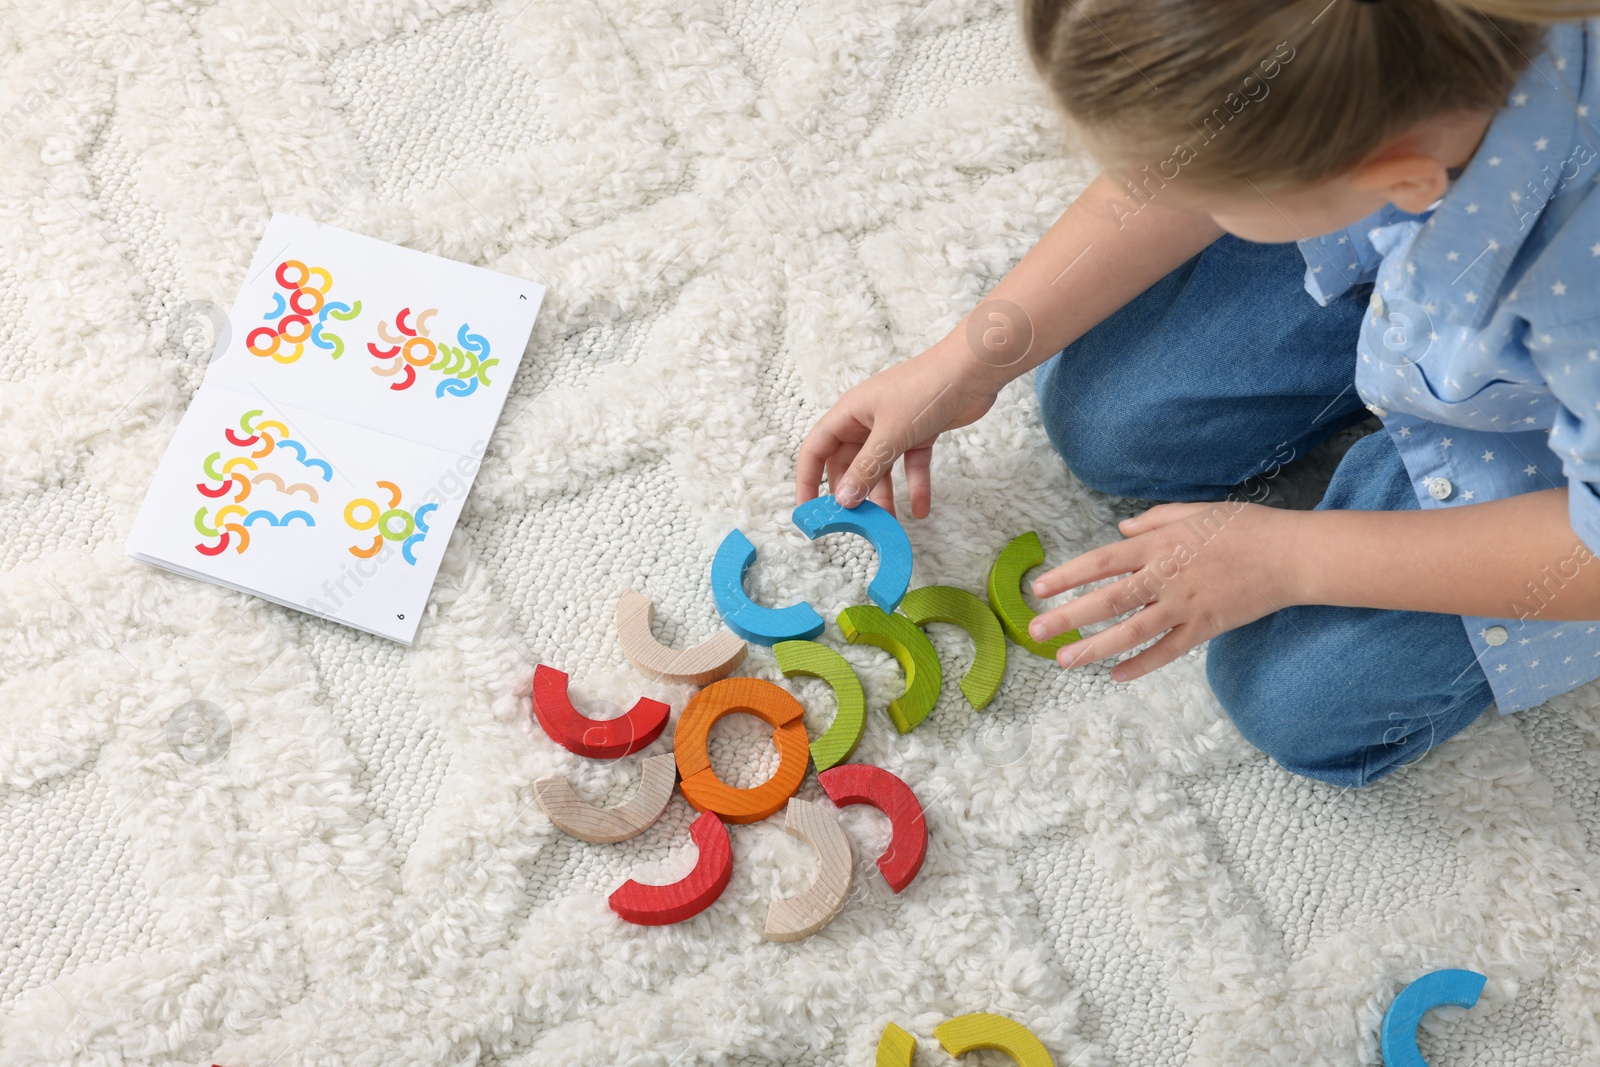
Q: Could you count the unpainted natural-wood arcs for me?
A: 3